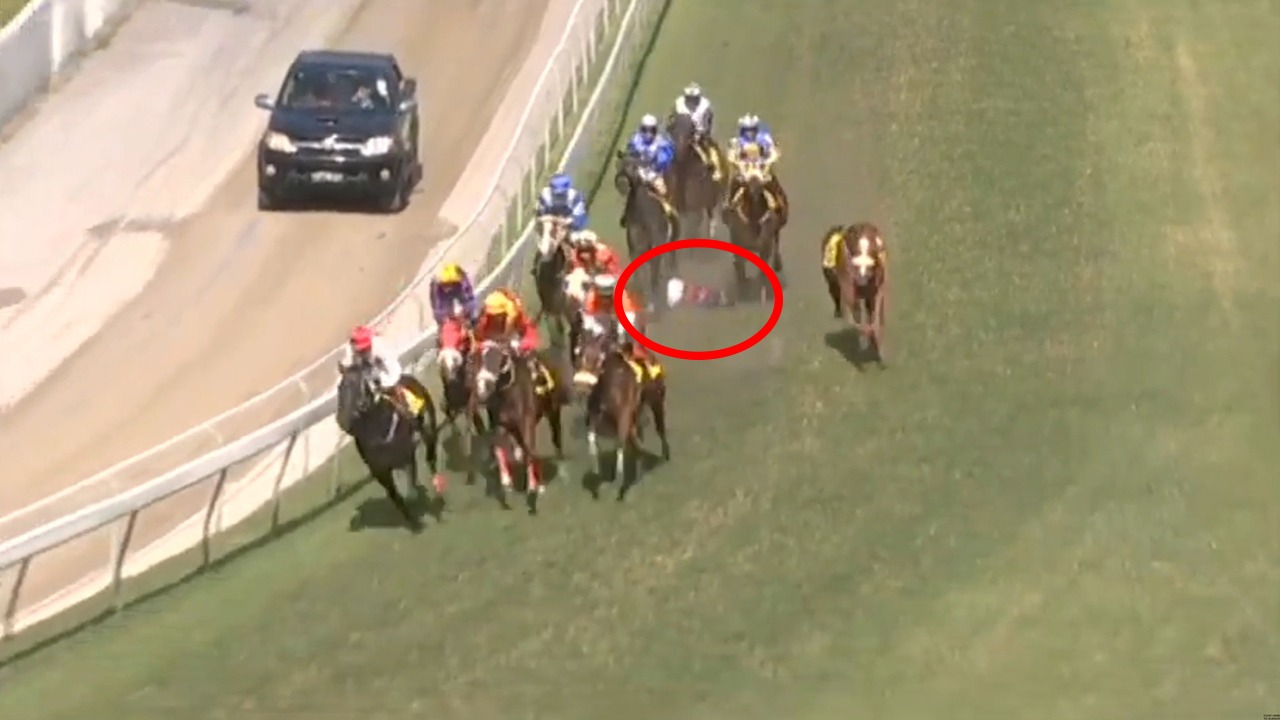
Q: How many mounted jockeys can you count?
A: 9